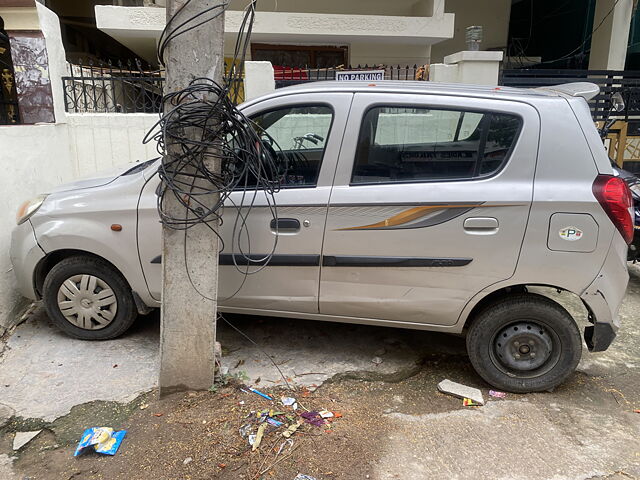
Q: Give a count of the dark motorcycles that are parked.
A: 1